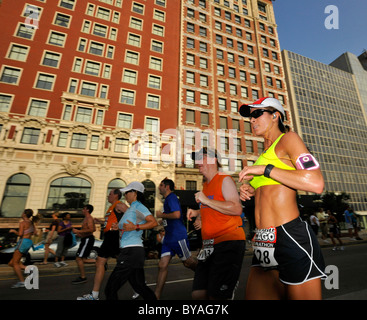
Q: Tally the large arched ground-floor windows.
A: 4